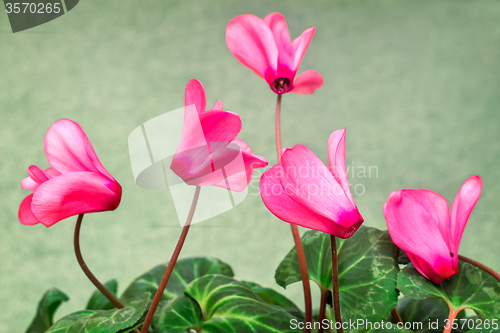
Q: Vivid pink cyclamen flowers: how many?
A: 5